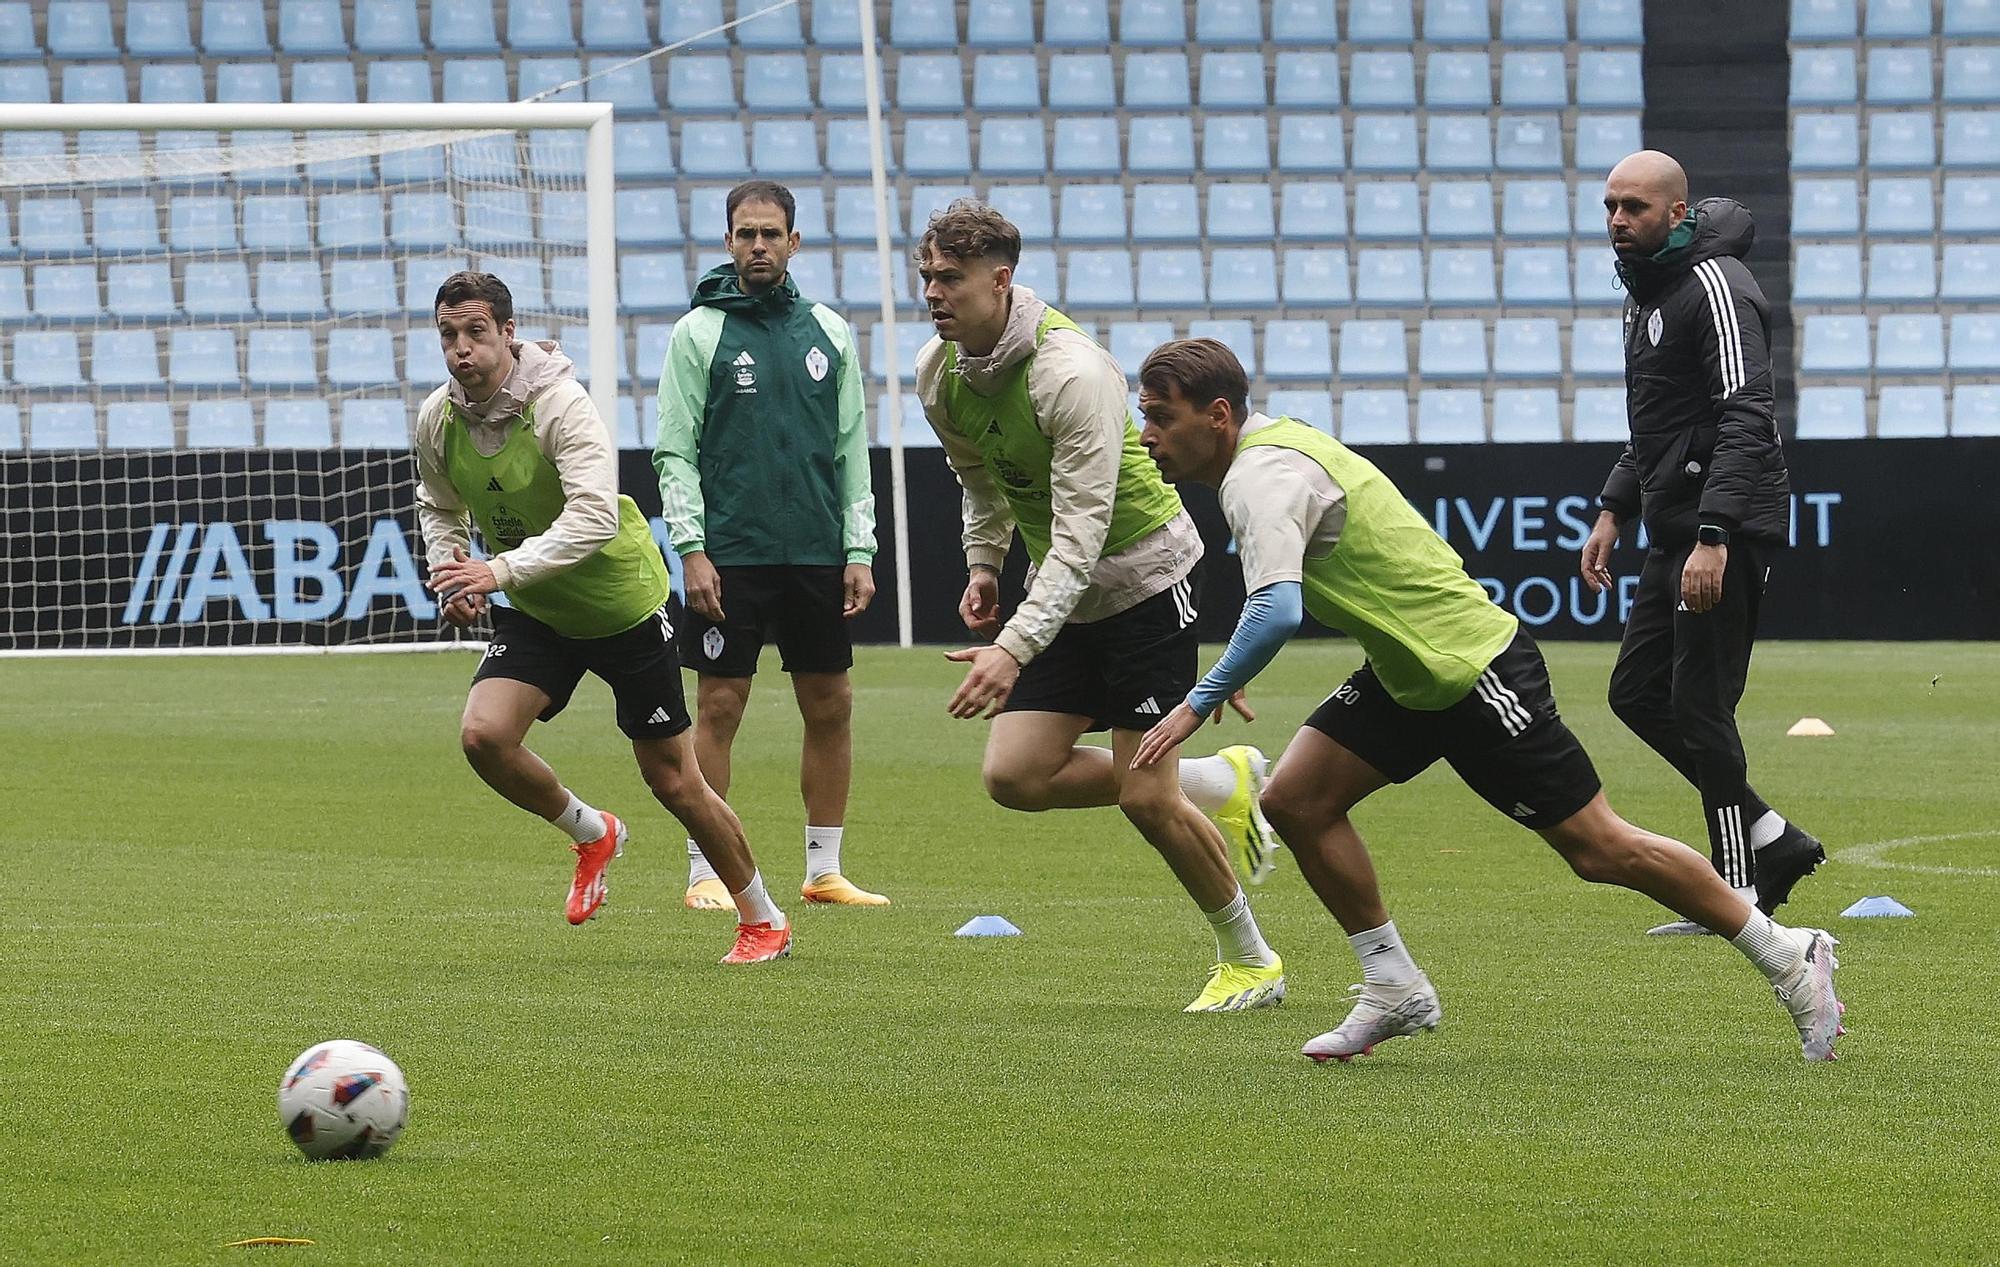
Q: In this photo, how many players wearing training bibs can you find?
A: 3